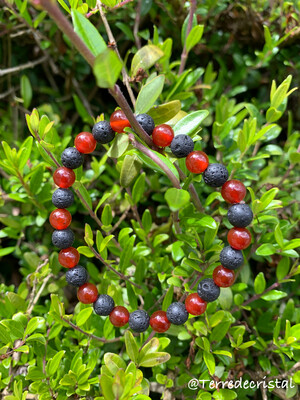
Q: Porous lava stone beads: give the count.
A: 14